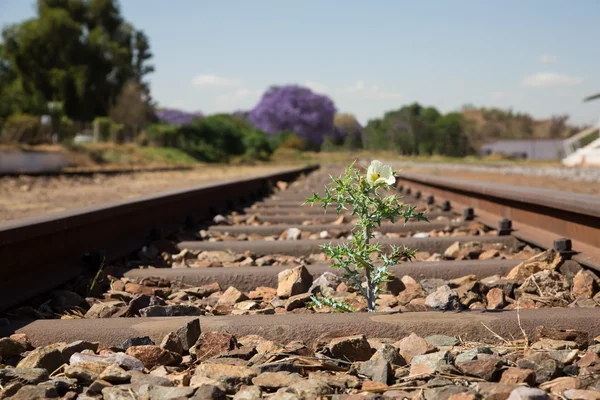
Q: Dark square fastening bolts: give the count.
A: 8